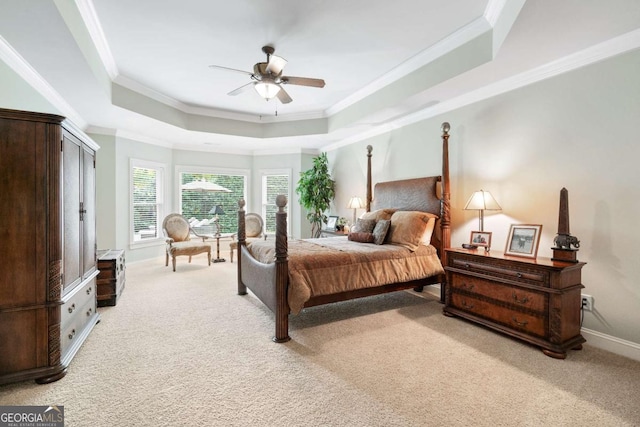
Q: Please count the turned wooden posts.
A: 4